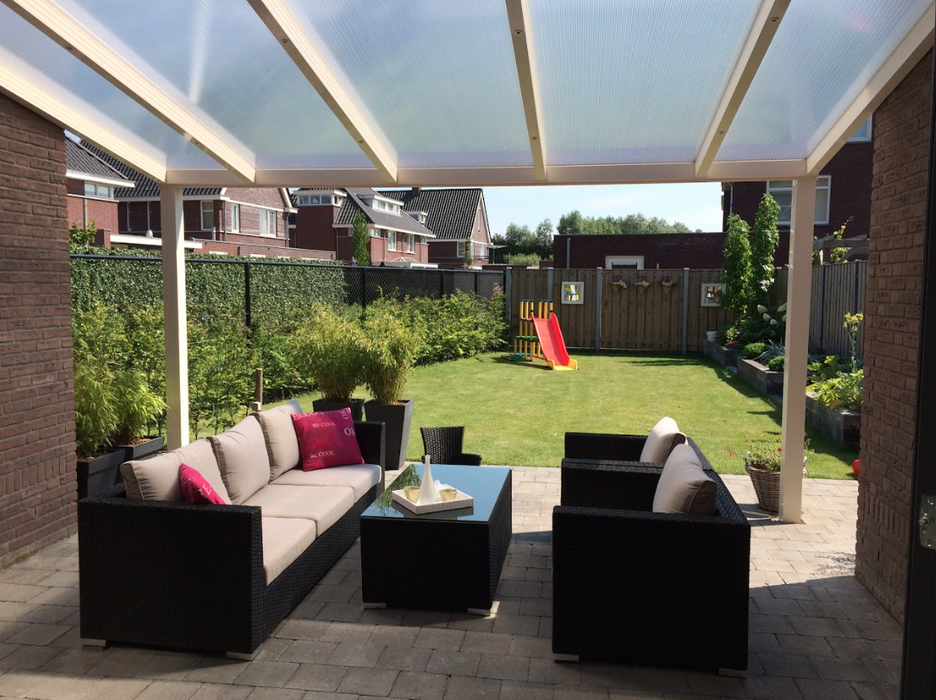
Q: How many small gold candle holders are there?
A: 2